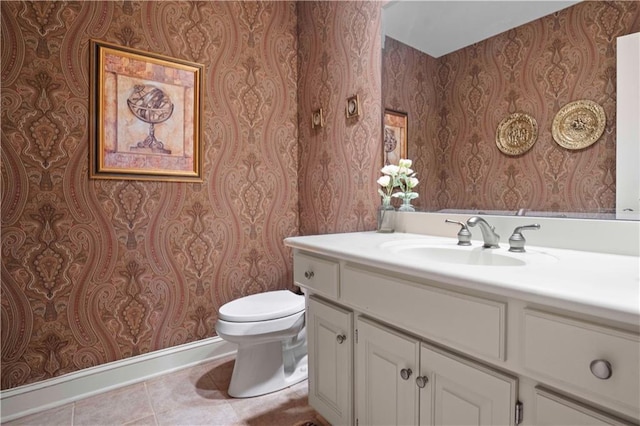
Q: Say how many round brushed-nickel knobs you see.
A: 5